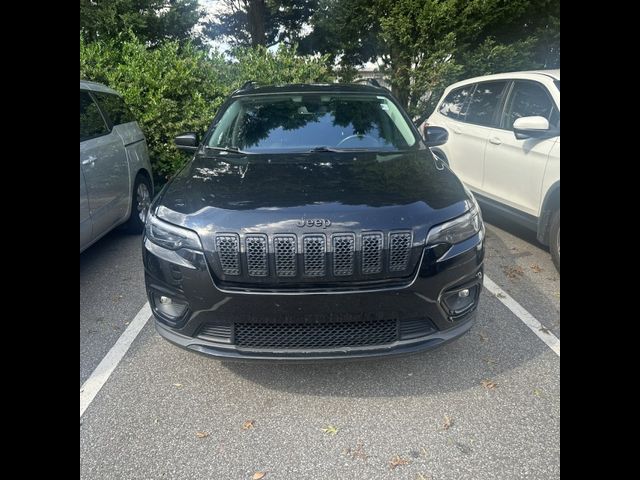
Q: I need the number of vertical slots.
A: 7